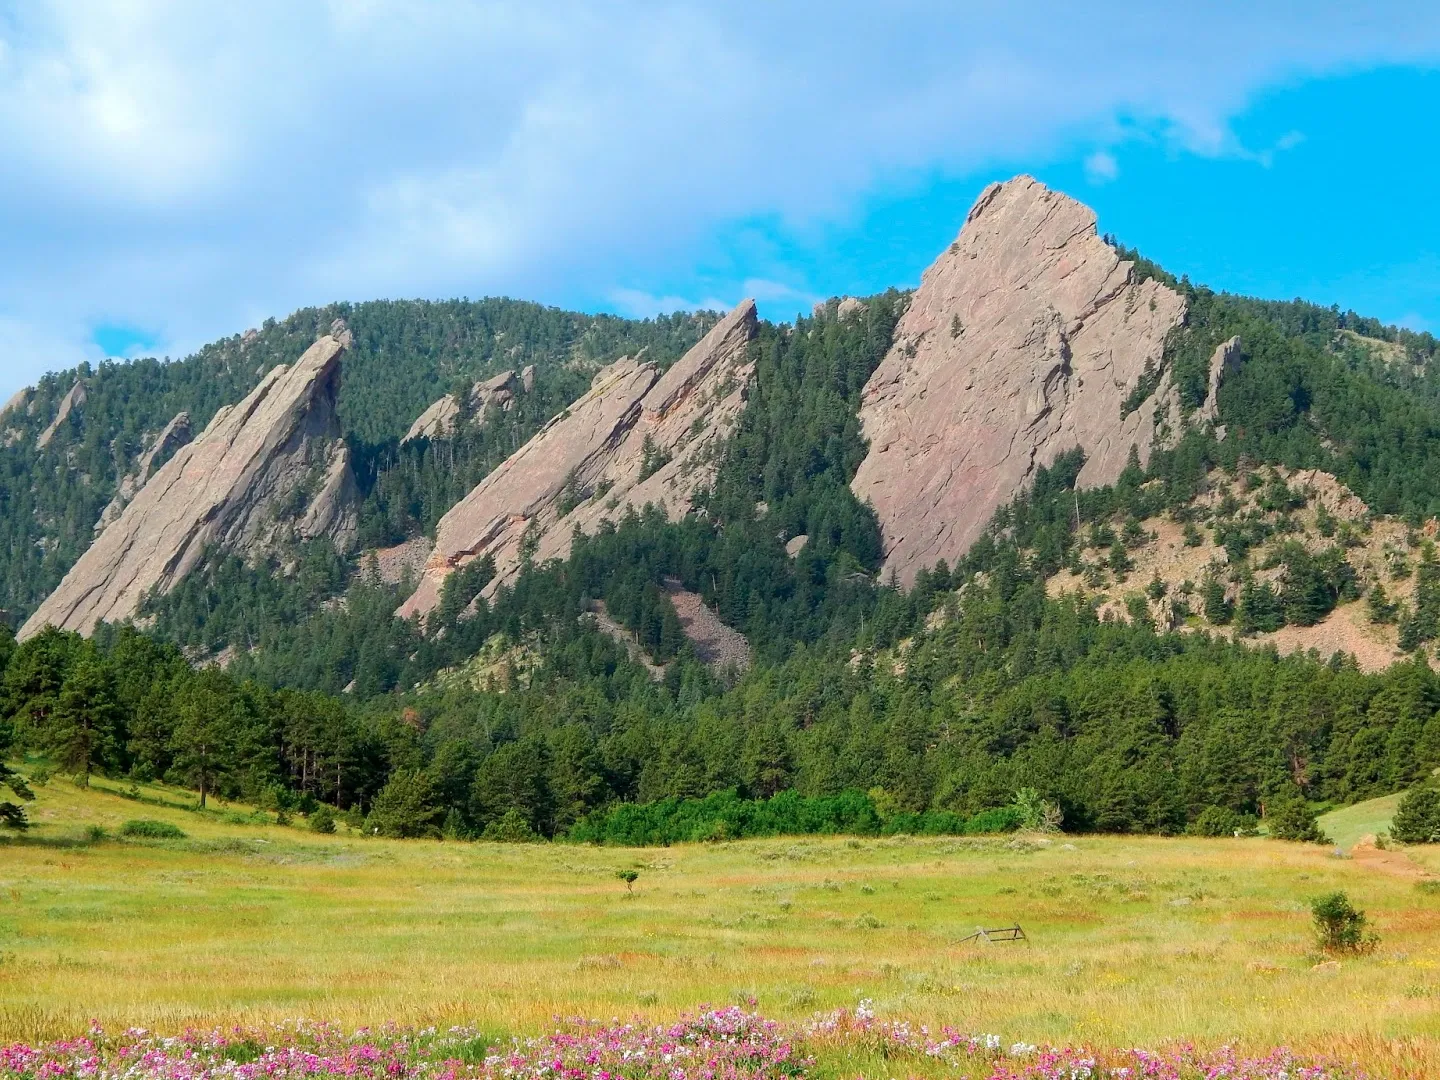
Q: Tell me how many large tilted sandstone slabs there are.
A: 3